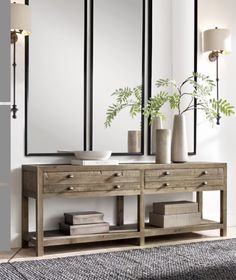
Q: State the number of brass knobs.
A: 8